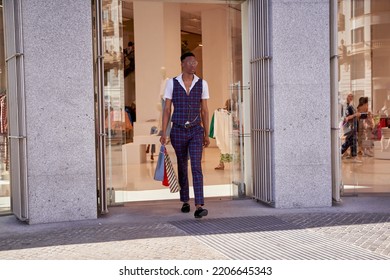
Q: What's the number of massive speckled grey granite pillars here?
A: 2